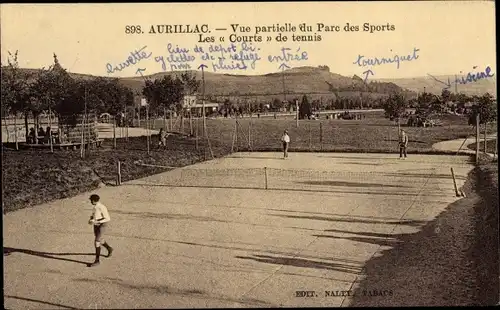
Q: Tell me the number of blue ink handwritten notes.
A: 5